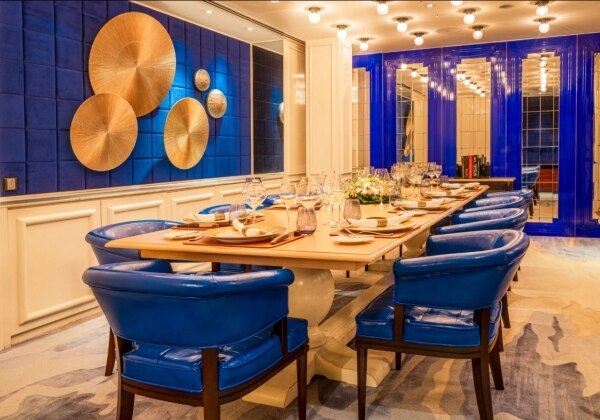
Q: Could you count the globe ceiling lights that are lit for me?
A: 11